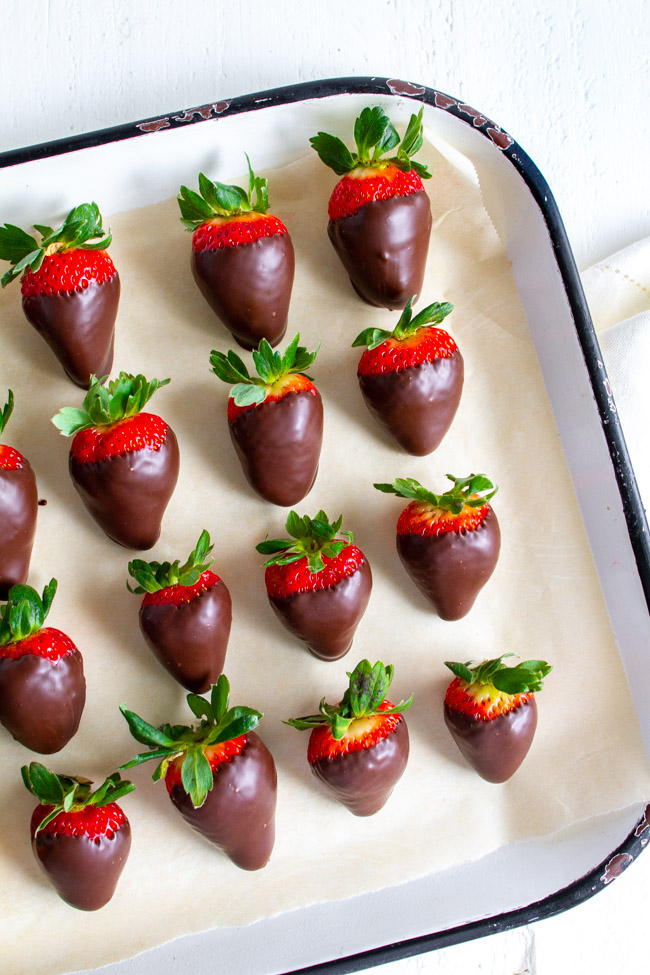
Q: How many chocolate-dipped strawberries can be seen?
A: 15